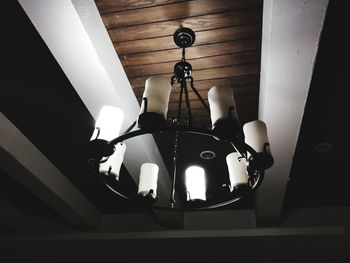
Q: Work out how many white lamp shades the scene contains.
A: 8